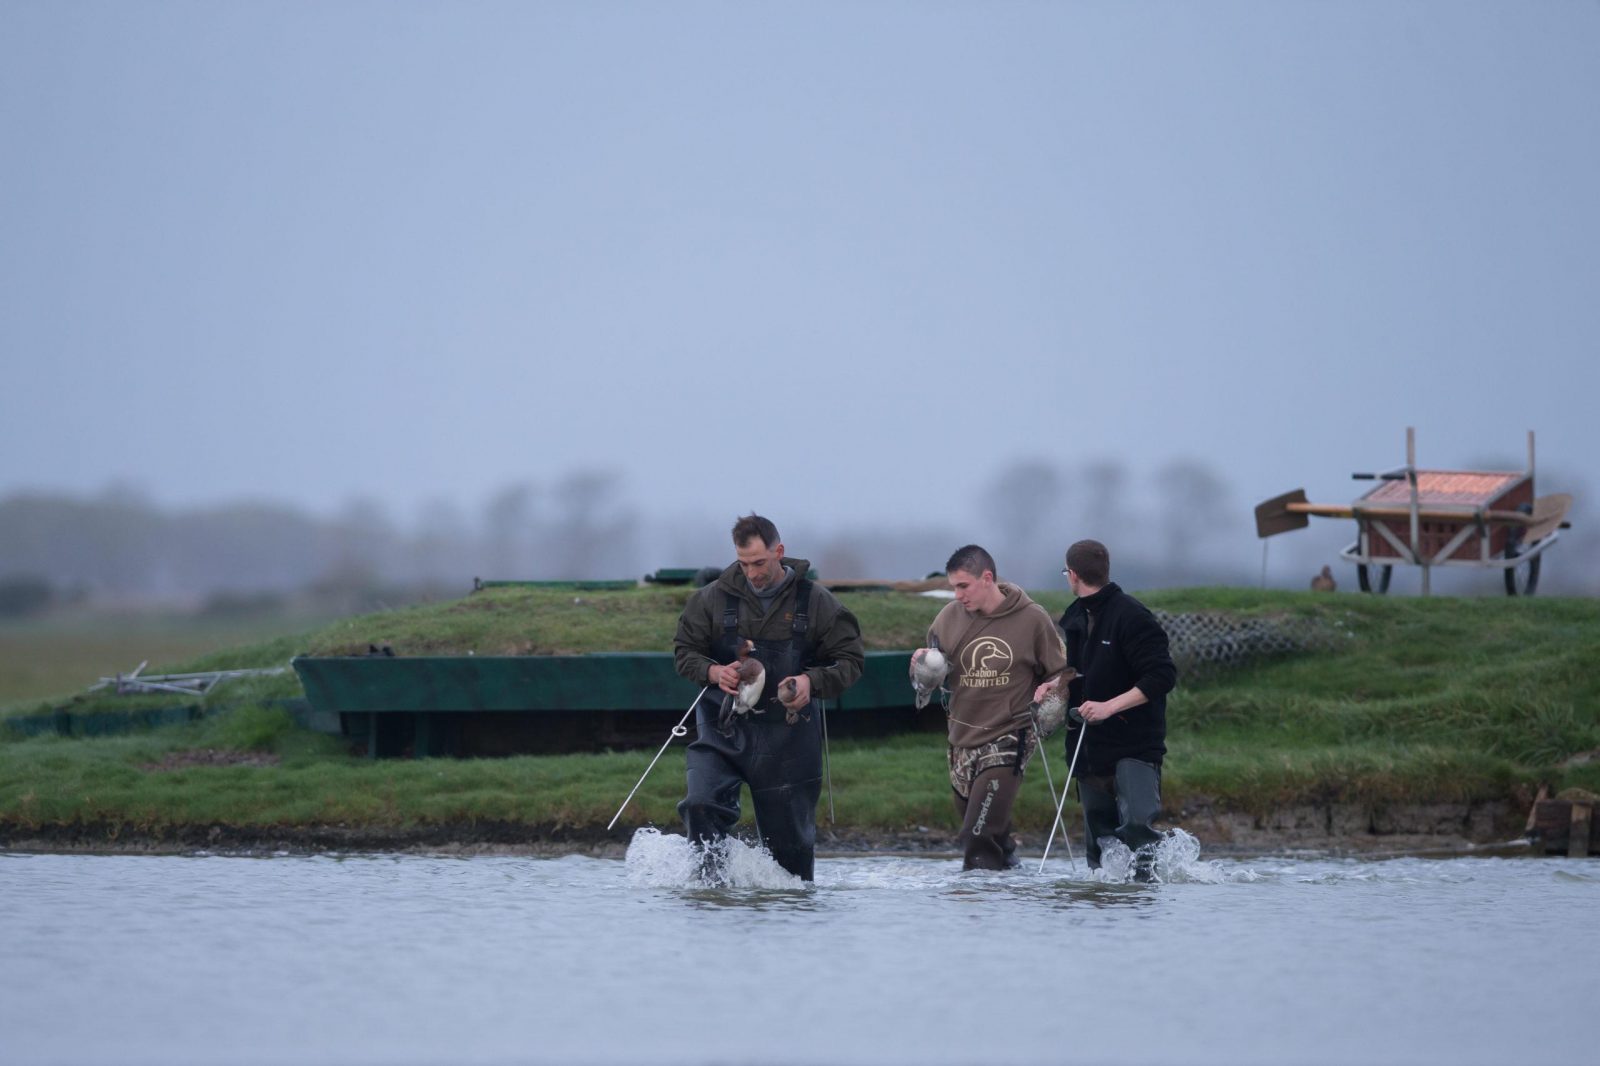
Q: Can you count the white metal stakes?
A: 4